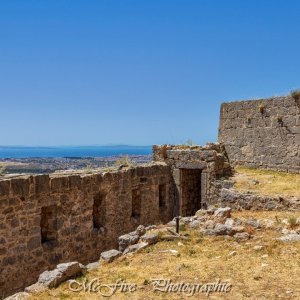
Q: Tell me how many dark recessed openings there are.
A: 5